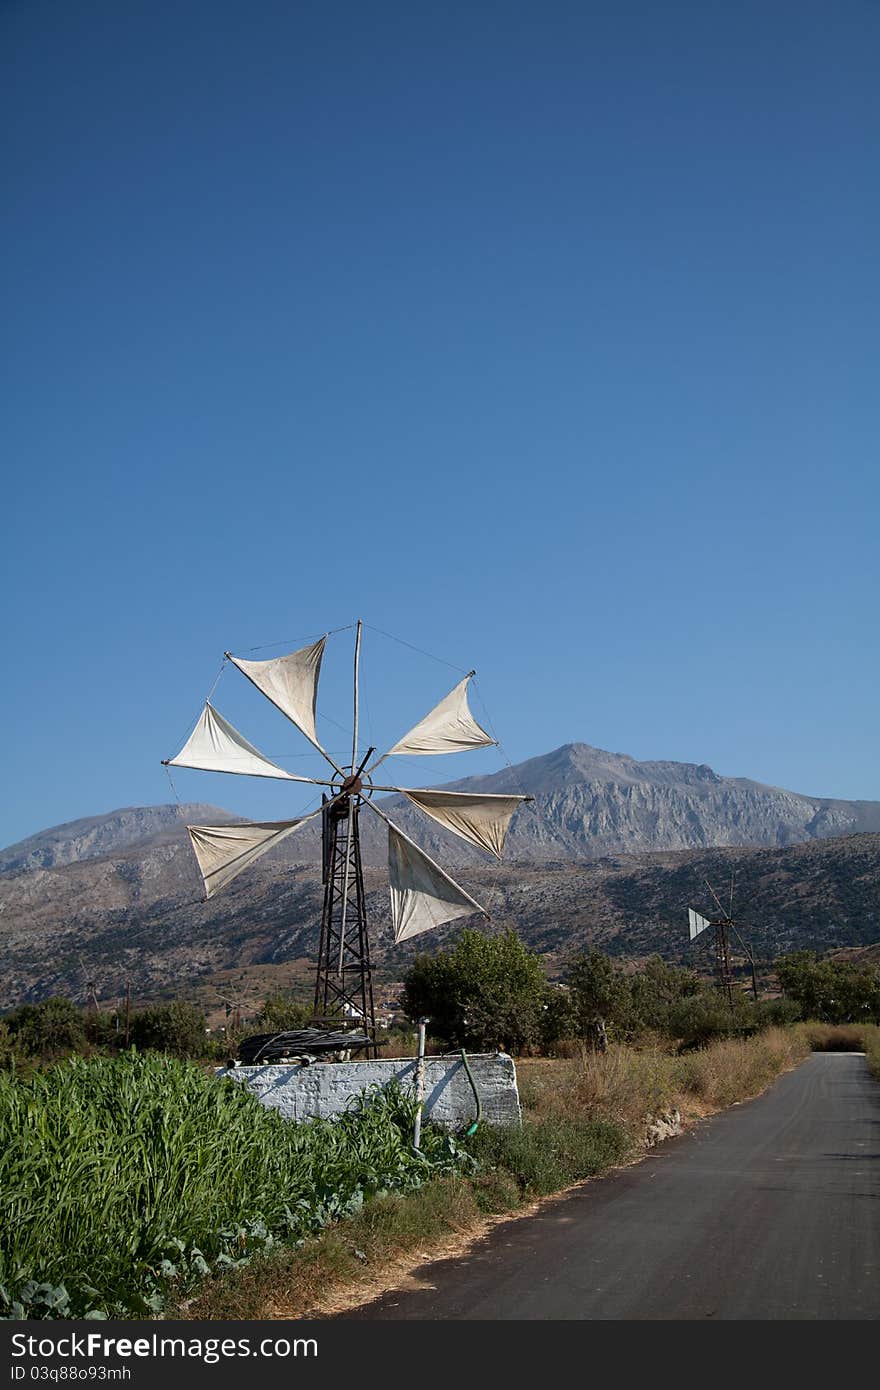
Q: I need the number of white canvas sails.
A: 6